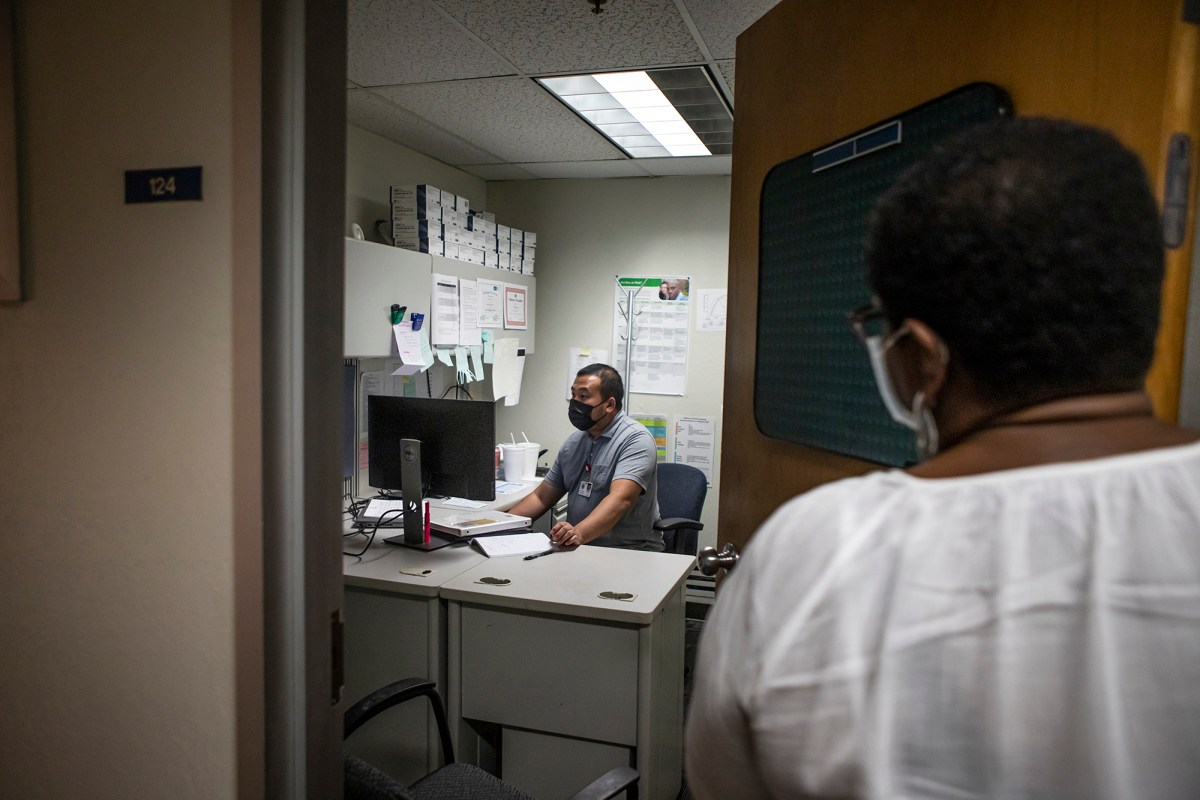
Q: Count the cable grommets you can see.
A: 3